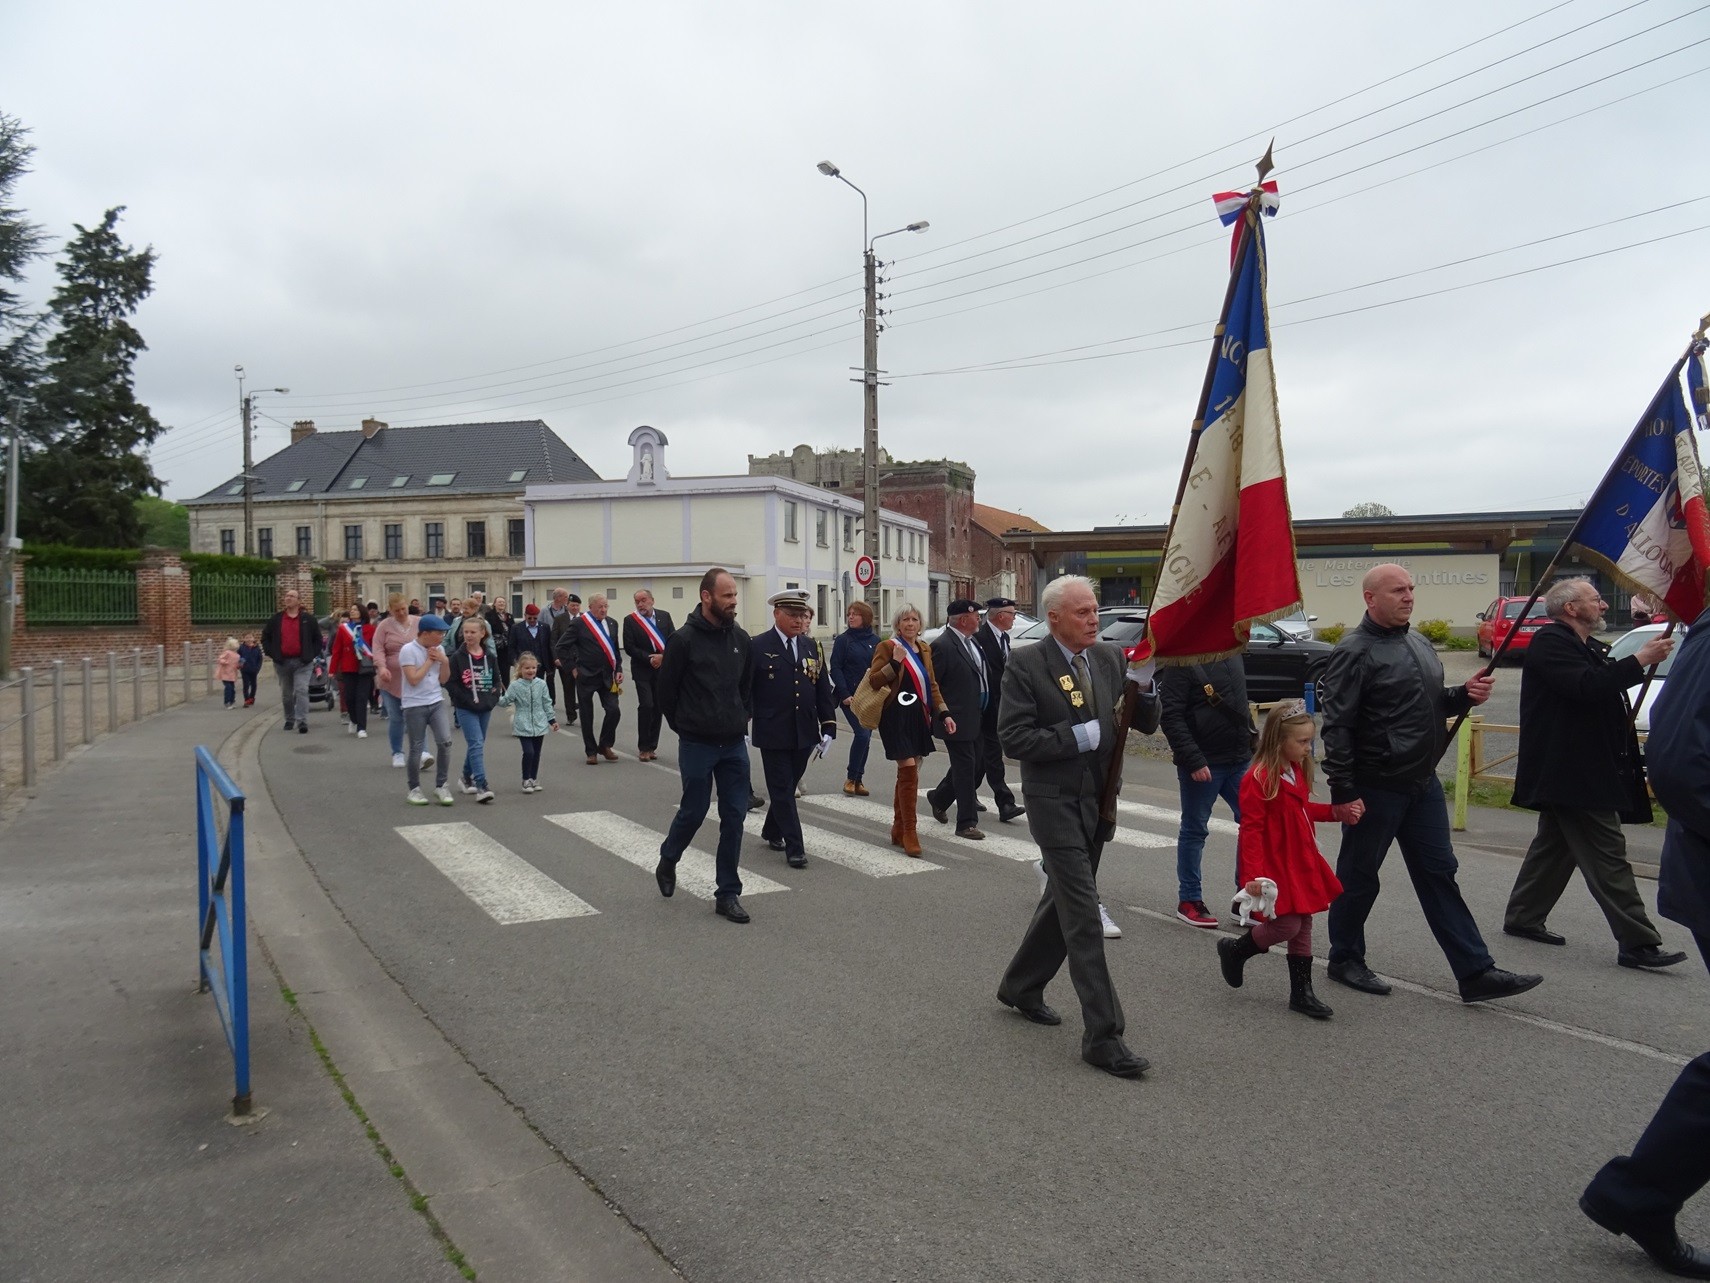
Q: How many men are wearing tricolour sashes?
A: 2